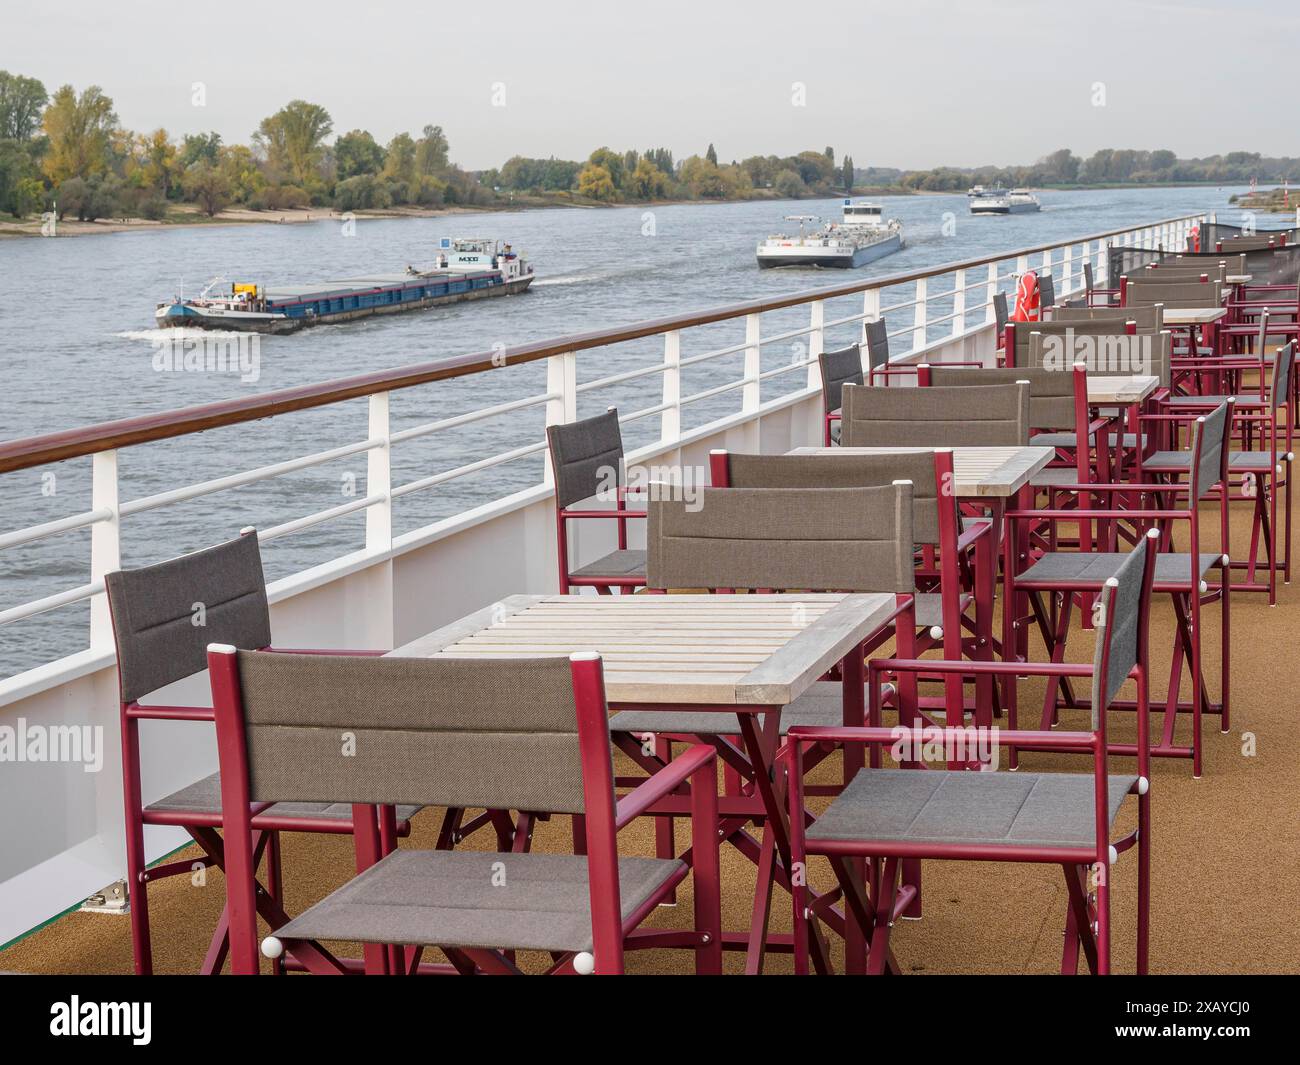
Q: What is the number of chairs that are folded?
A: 0